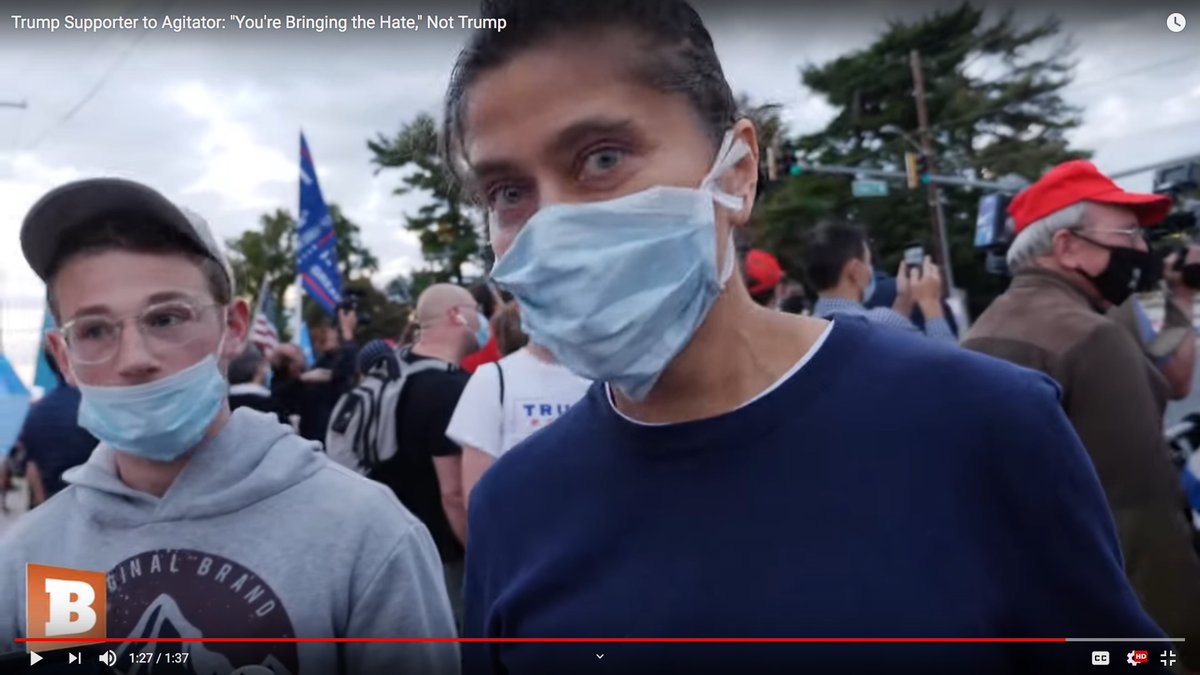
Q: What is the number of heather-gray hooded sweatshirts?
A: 1